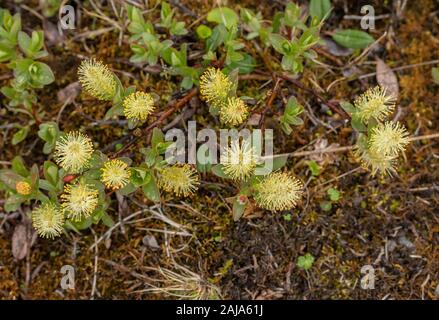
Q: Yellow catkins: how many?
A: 14